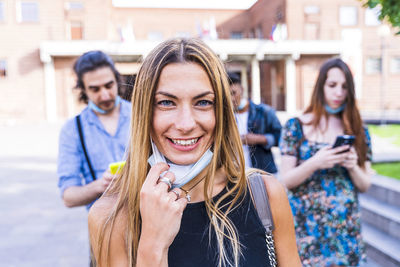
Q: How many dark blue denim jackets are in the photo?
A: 1